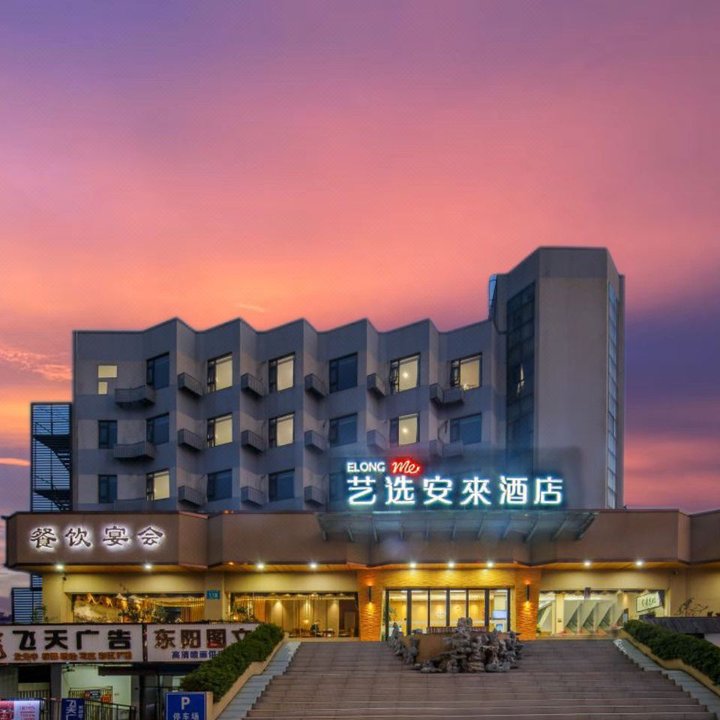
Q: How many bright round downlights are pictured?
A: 9